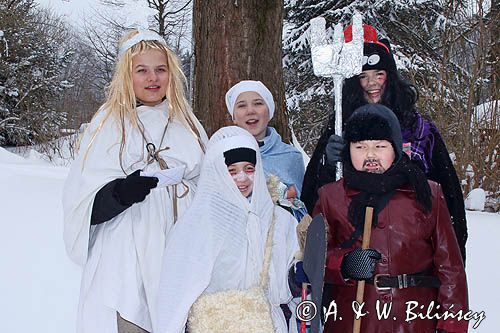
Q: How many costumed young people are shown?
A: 5